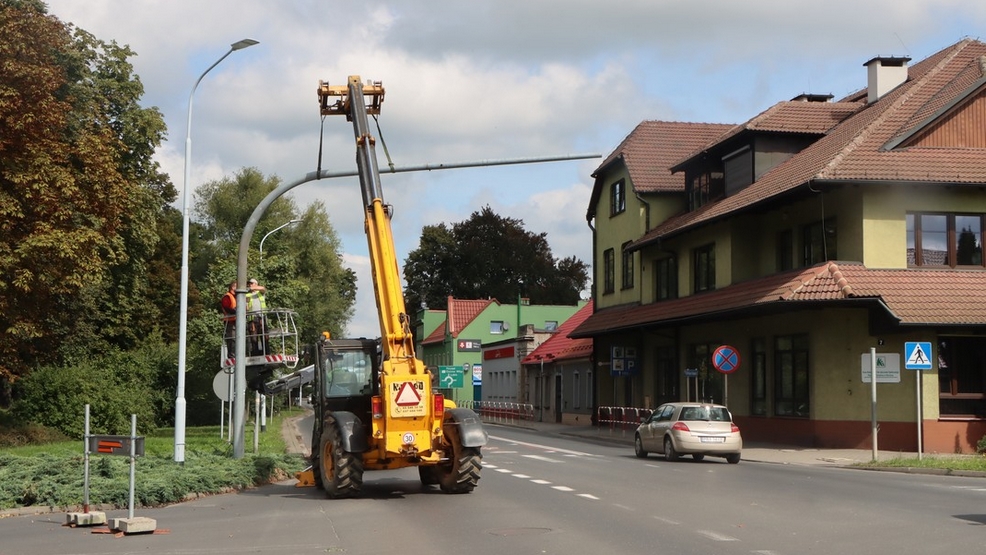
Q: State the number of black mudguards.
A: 2